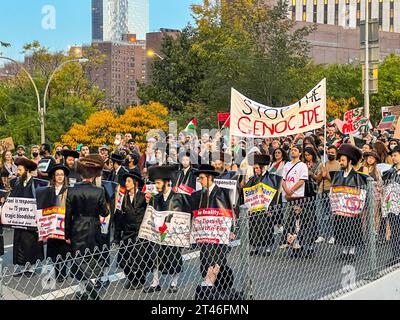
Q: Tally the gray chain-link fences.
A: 1